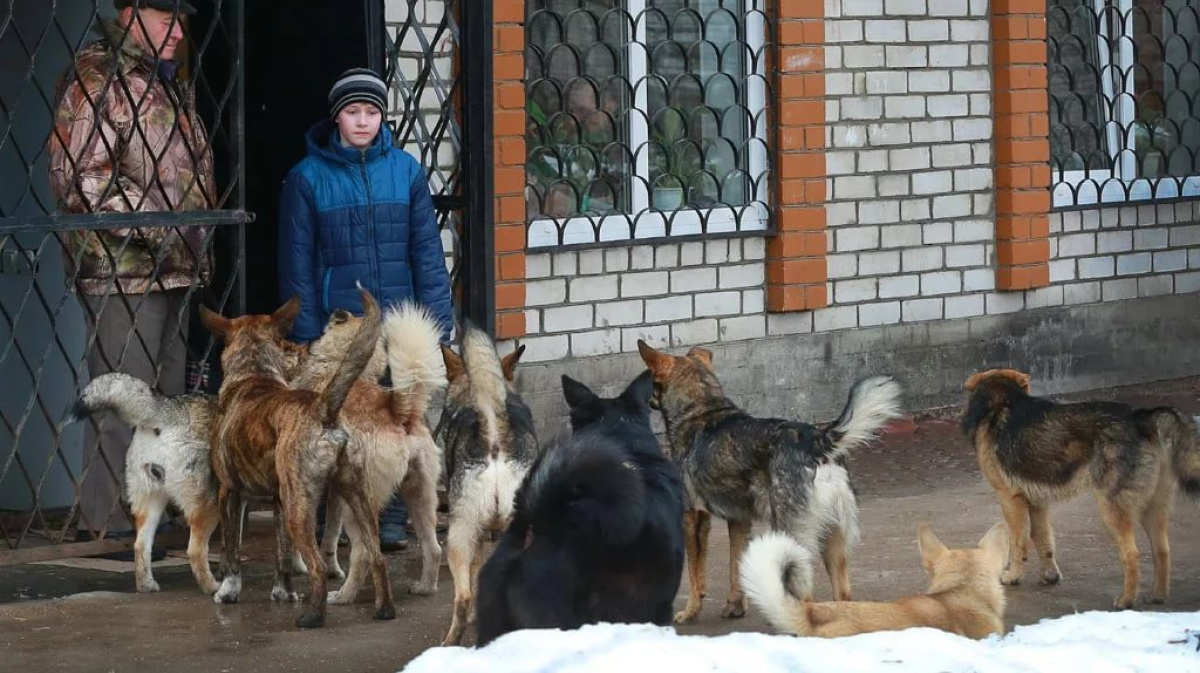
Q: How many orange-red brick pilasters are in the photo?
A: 3